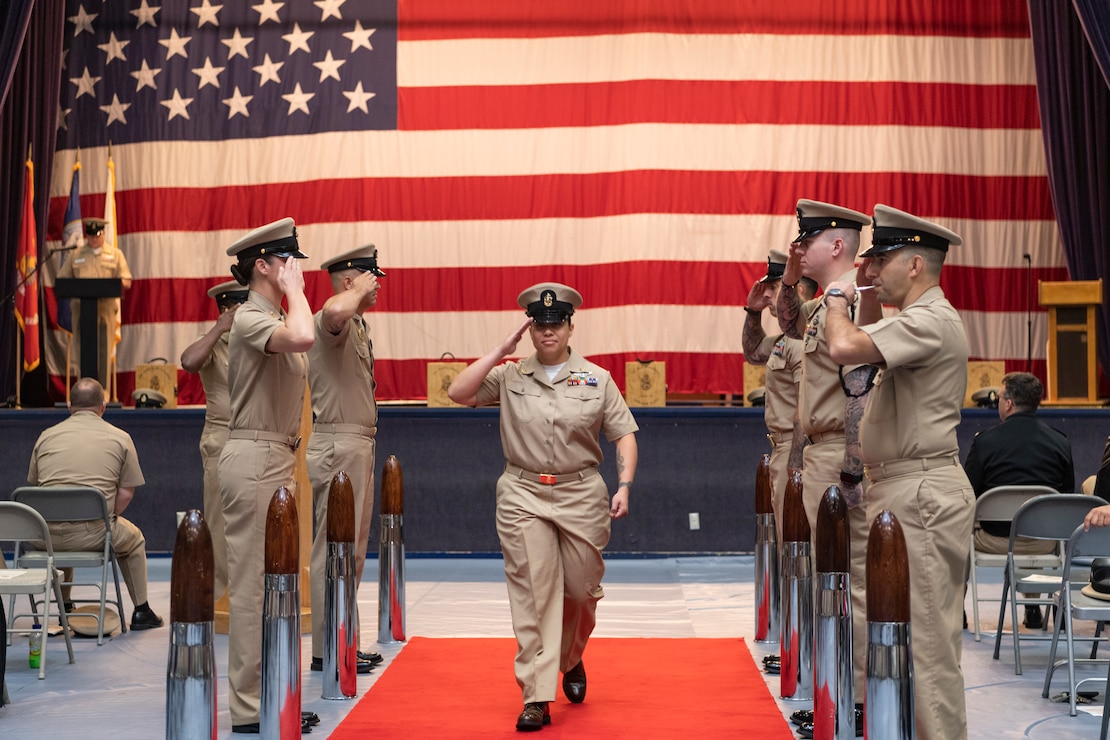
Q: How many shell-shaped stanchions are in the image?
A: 8